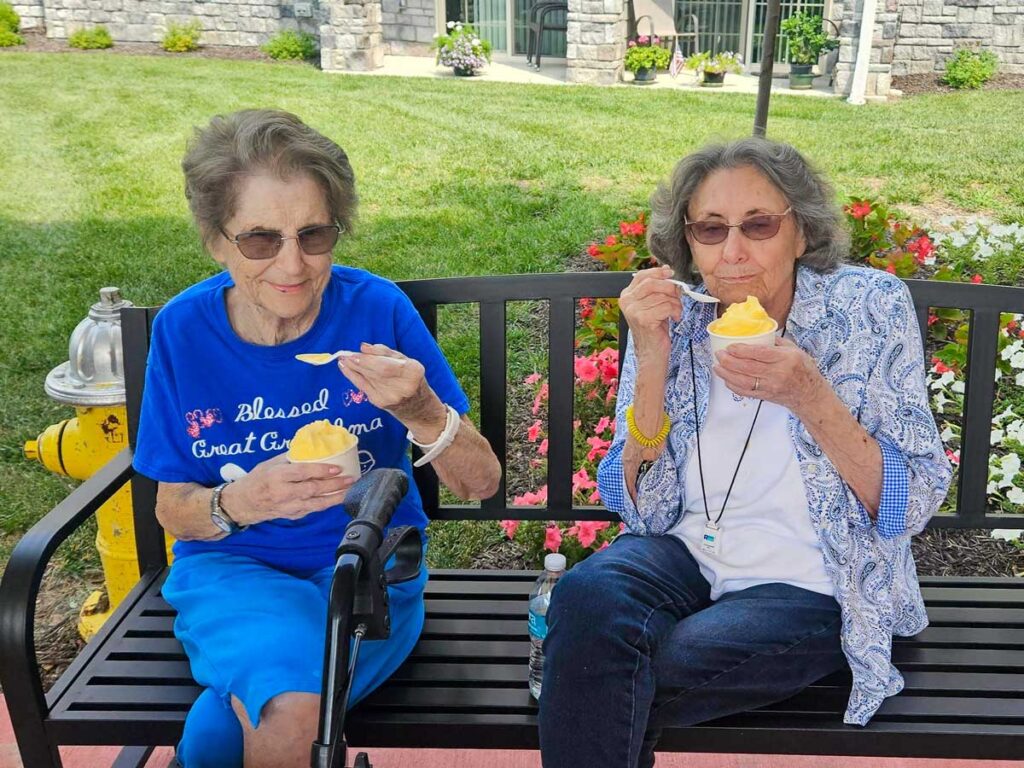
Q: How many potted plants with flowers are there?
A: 3